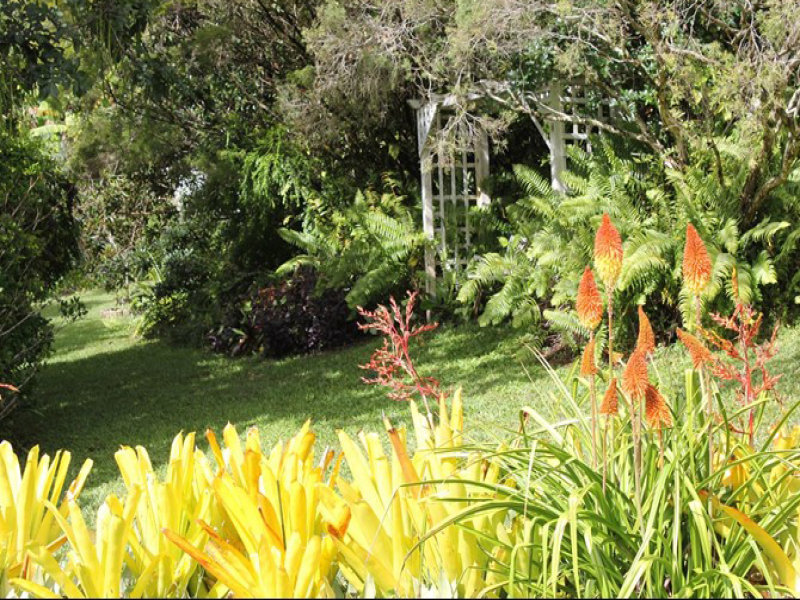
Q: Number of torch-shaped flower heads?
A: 9